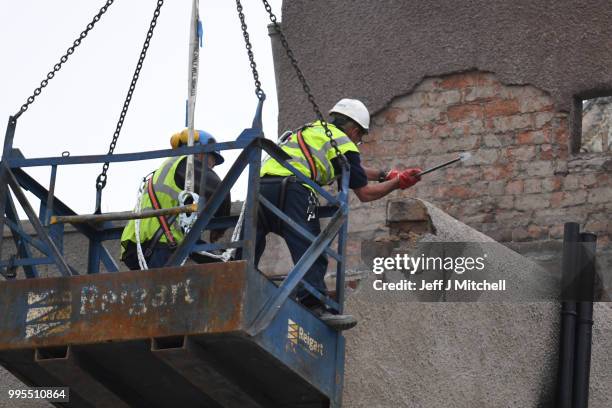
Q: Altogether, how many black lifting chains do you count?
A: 4